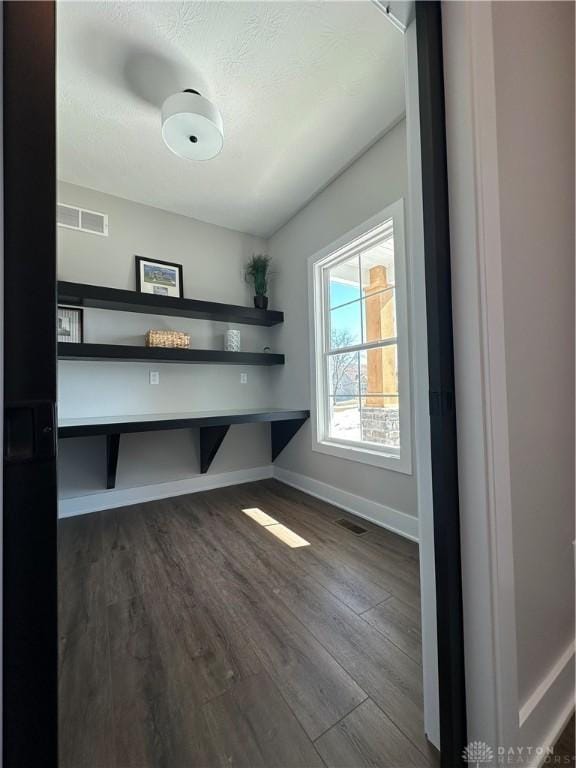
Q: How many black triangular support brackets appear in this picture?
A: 3